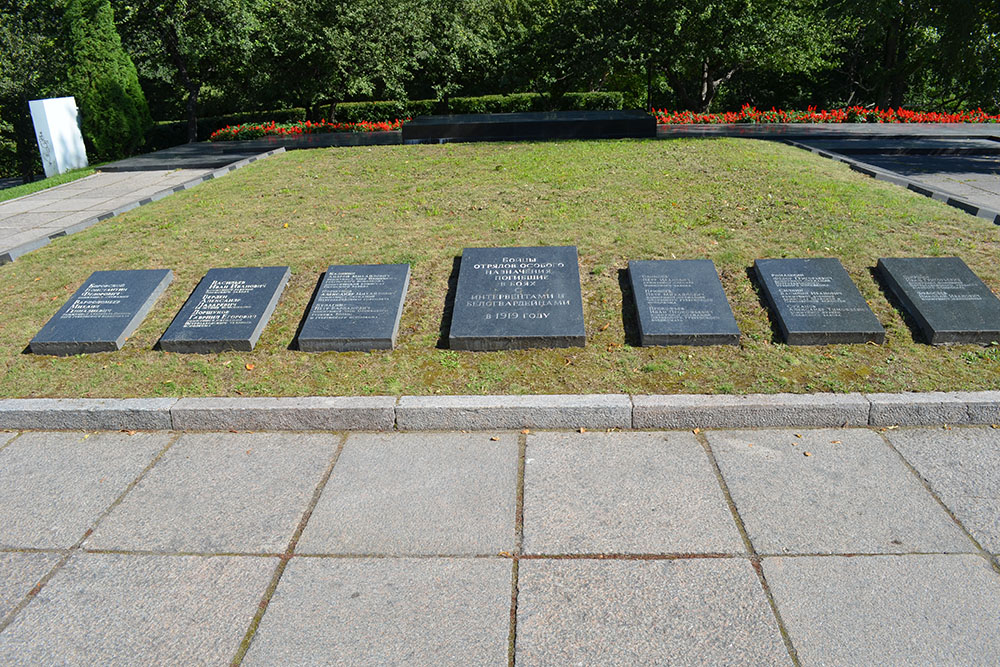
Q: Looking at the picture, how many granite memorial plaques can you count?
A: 7